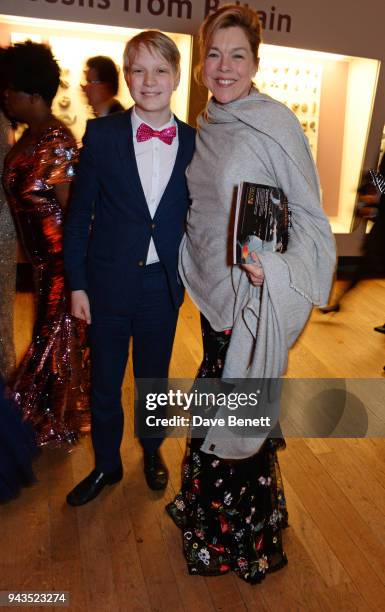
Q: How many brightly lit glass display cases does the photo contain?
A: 2